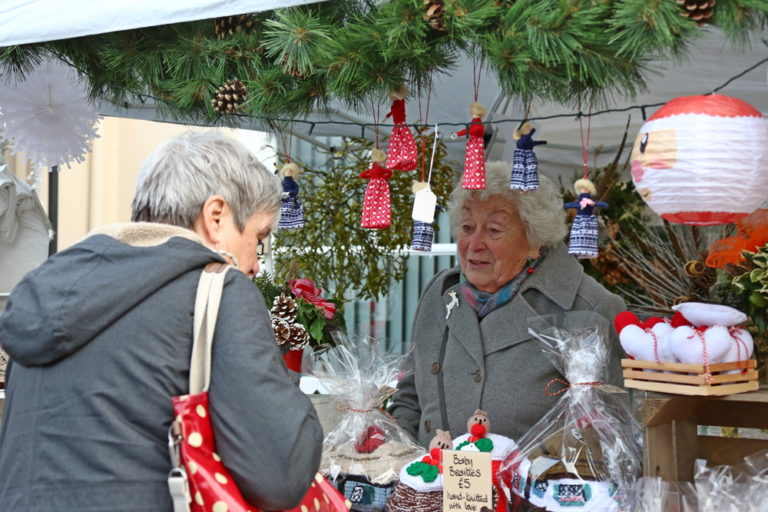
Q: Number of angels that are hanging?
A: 7